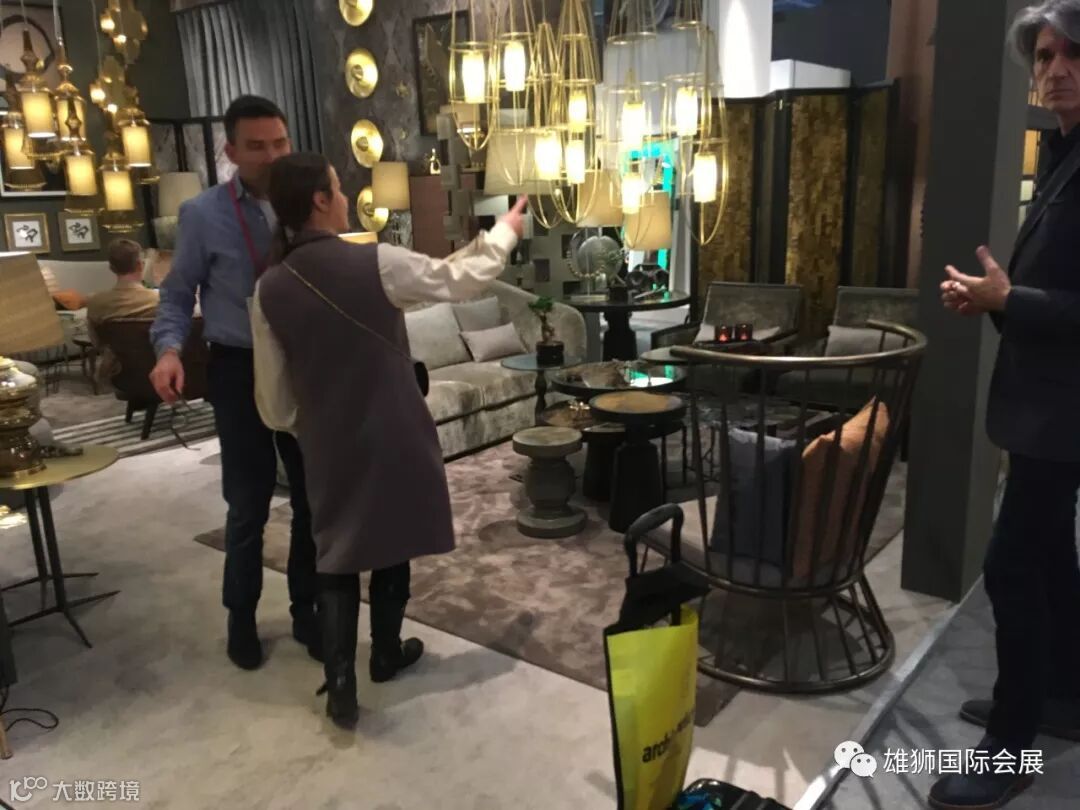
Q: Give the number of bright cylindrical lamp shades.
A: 15